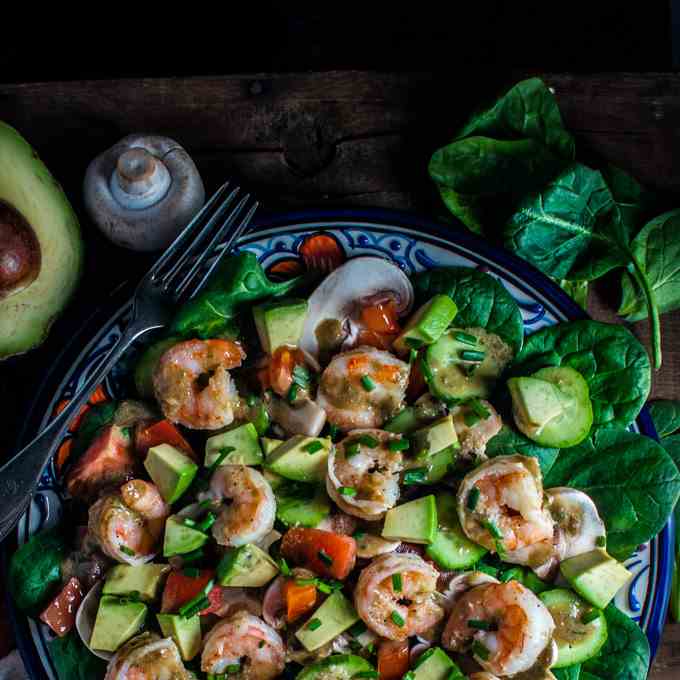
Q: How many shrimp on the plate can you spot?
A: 10